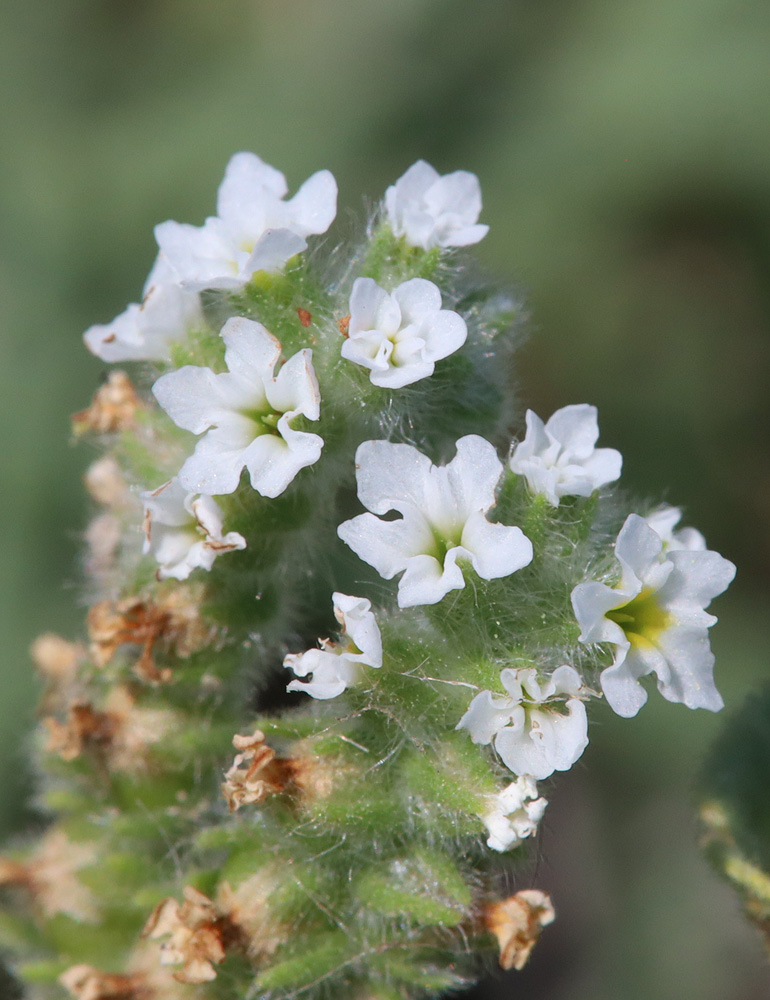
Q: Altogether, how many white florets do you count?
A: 13